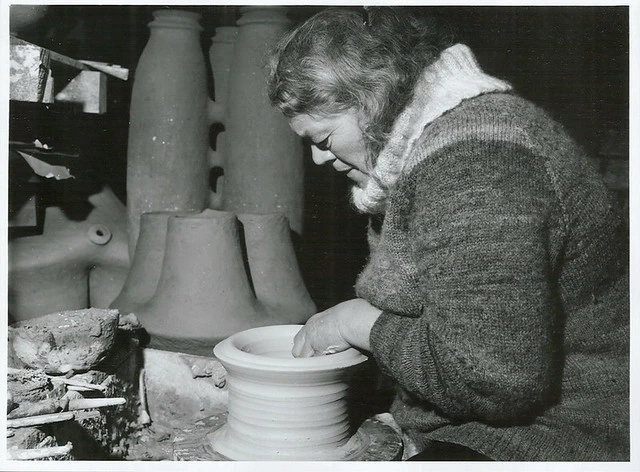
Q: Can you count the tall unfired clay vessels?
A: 3